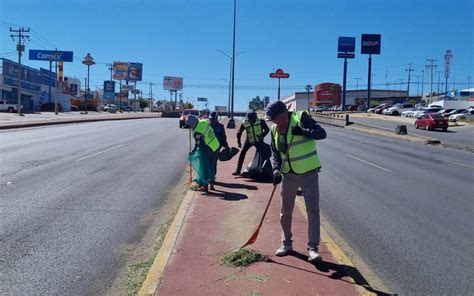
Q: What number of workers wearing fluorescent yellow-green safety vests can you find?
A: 3